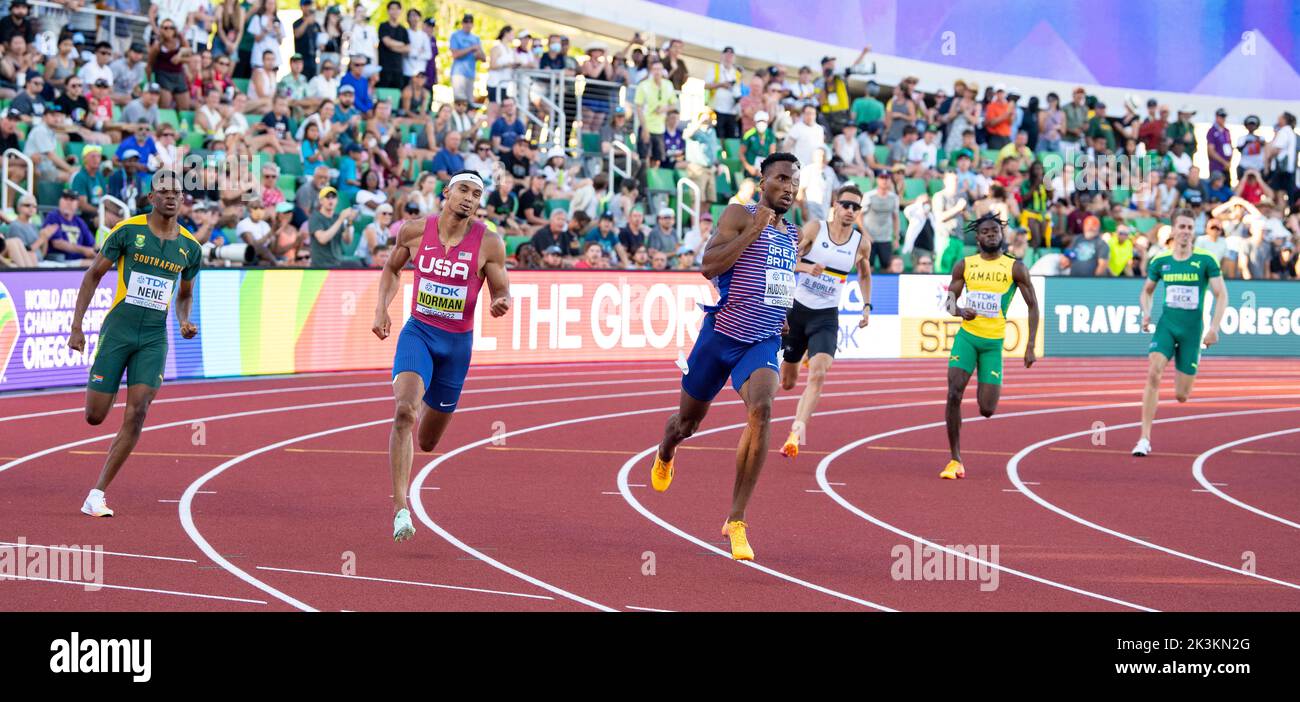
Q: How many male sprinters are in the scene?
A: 6